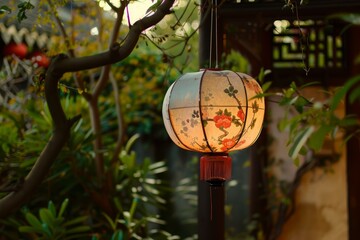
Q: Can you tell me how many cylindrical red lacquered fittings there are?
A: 1